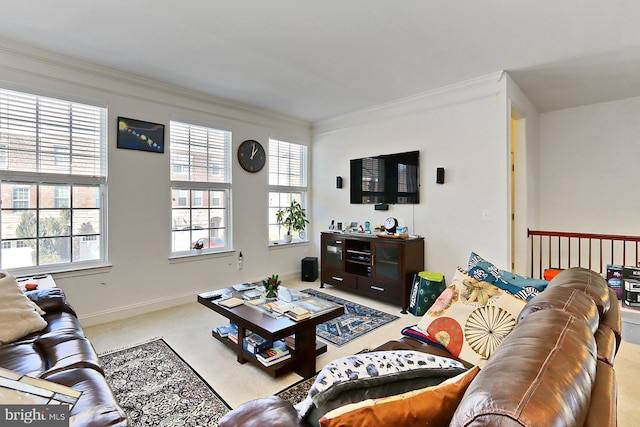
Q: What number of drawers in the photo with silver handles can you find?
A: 2